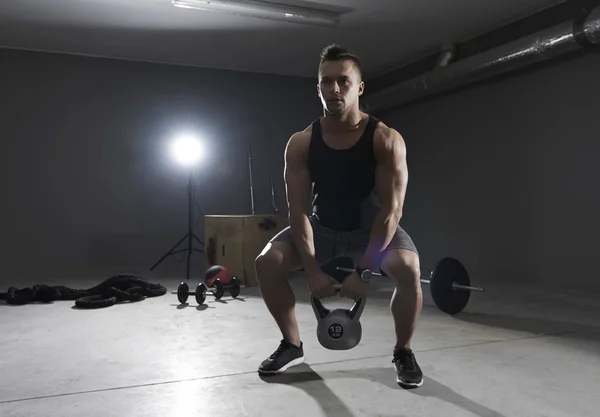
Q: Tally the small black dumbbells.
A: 2